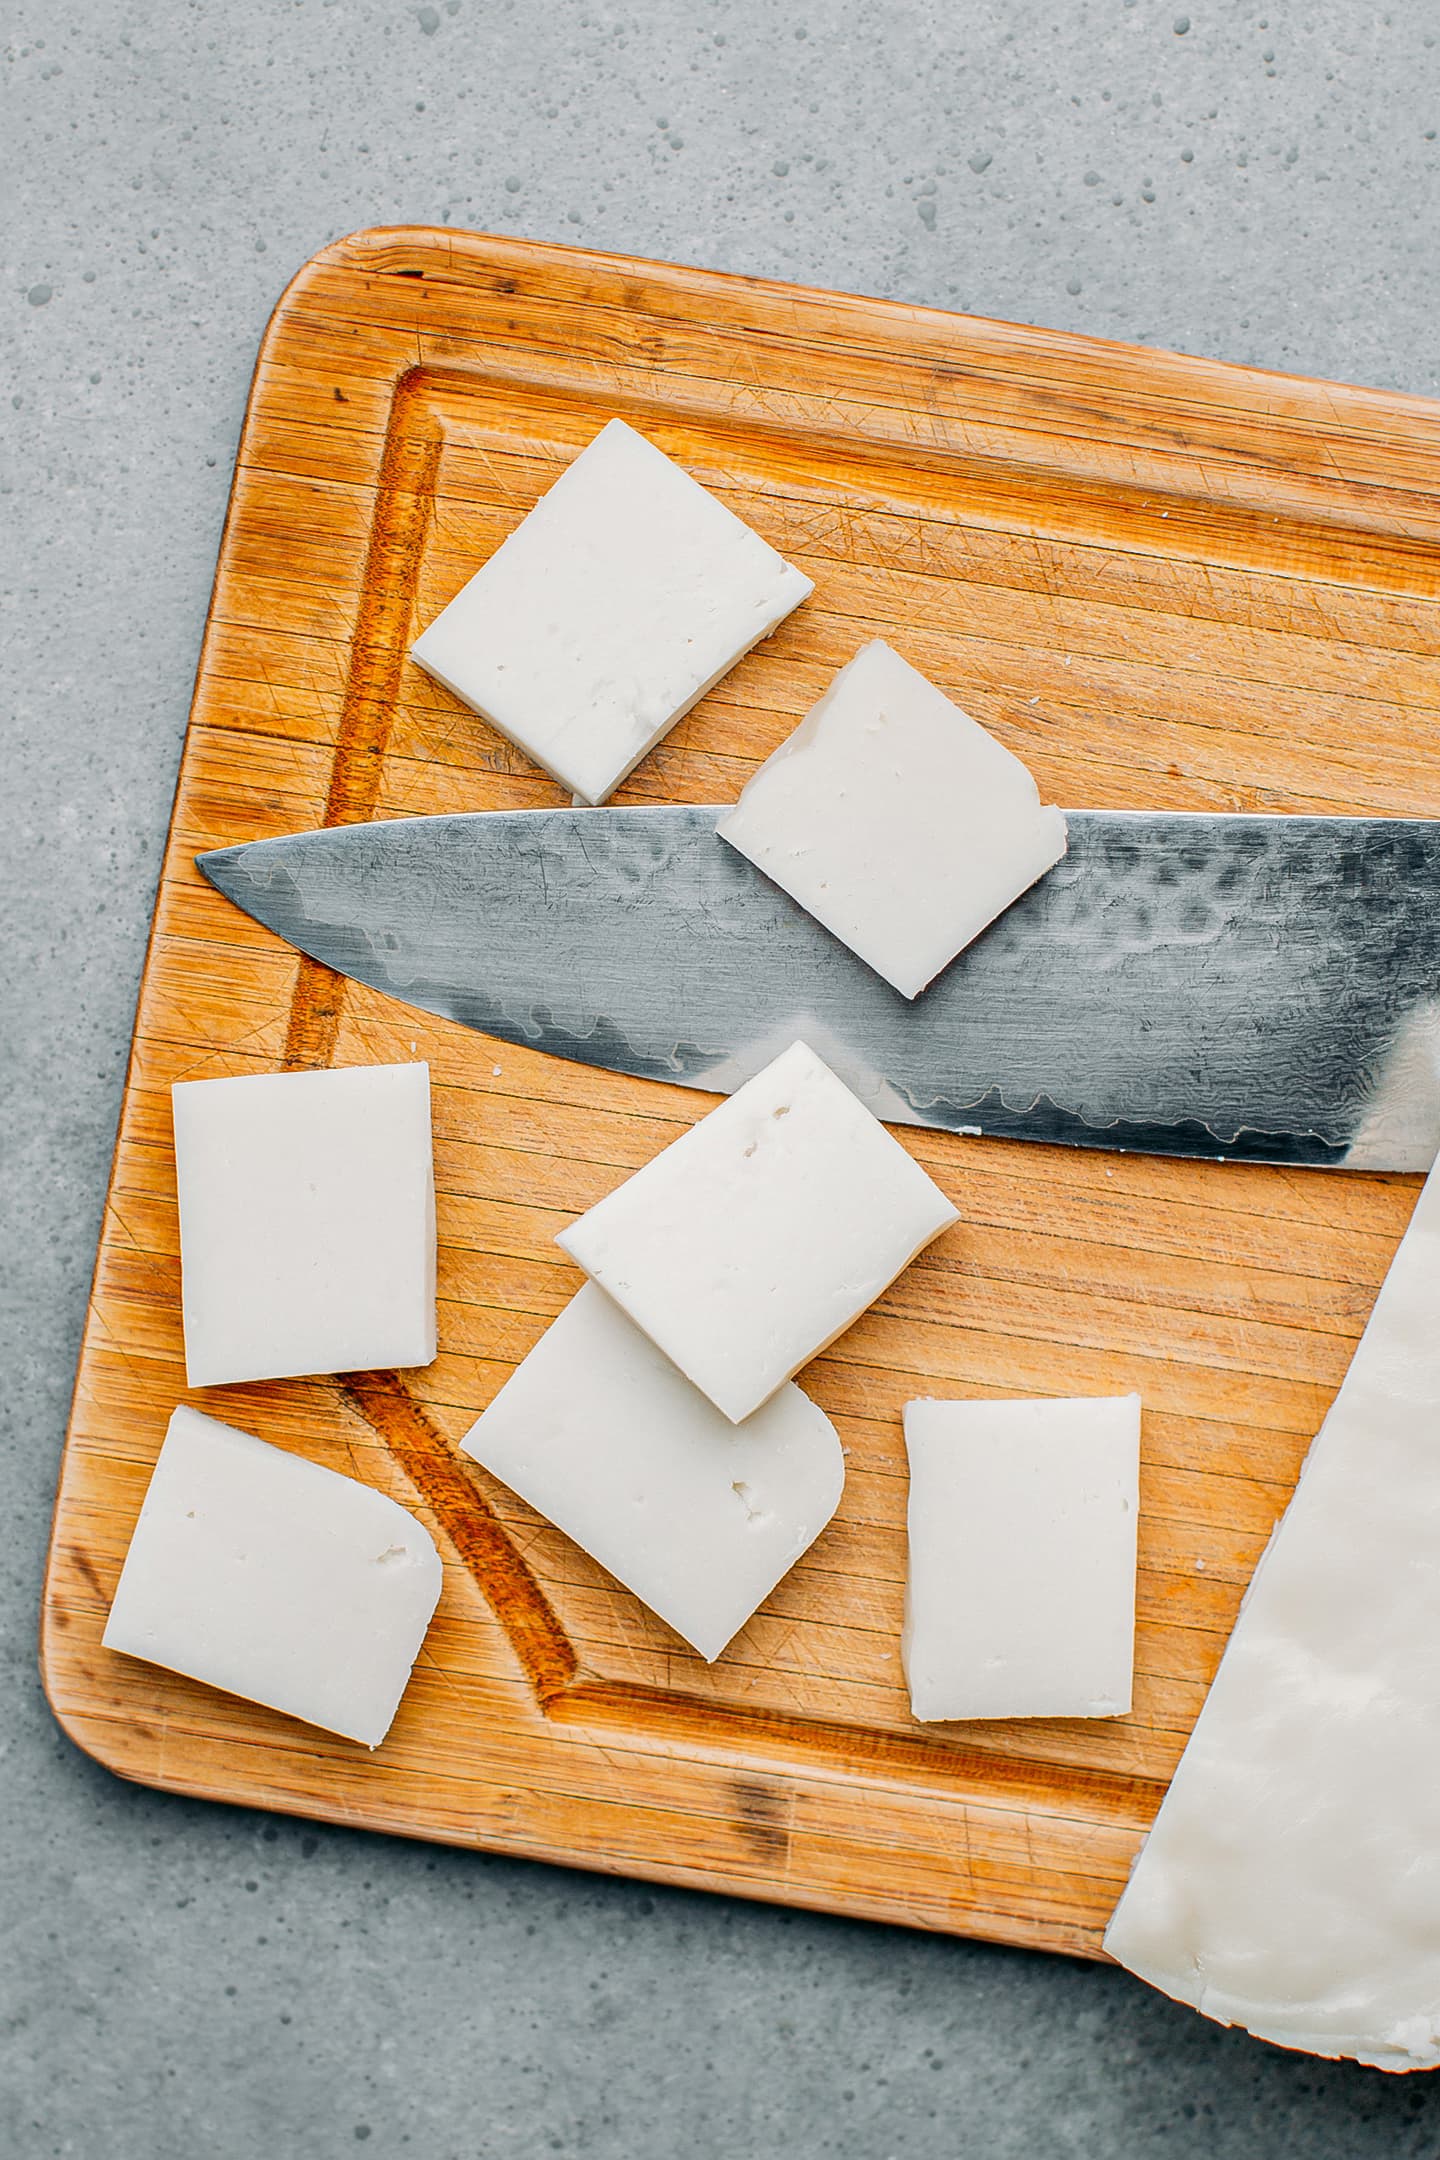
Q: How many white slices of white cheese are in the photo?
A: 7